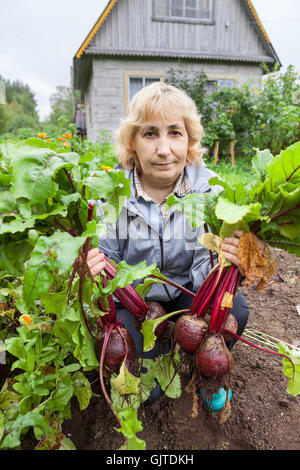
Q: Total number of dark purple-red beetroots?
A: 5